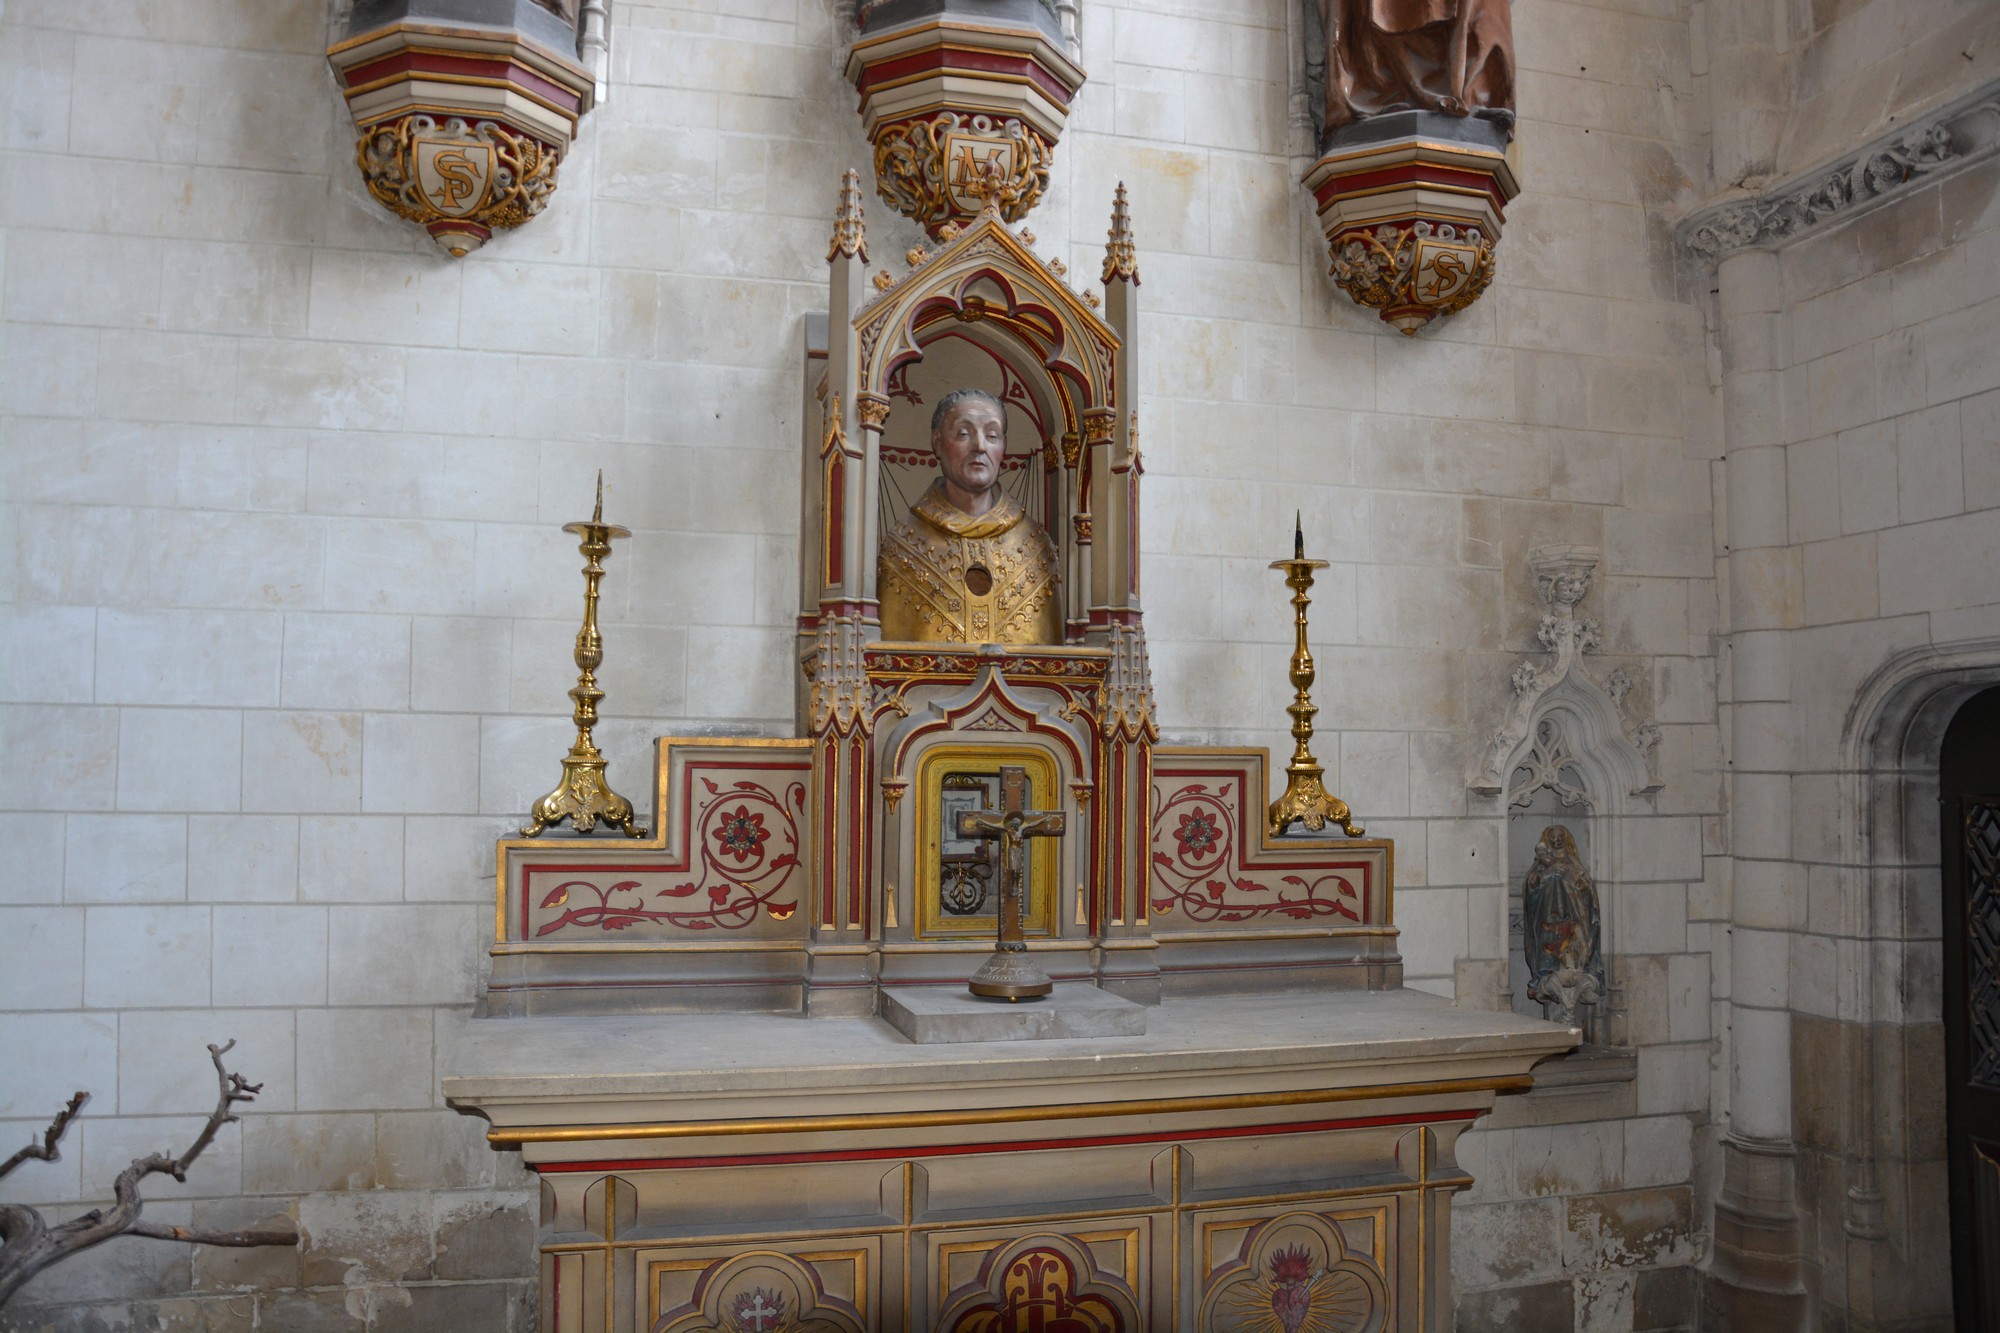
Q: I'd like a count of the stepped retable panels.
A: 2